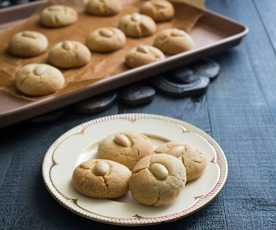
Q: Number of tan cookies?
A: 14